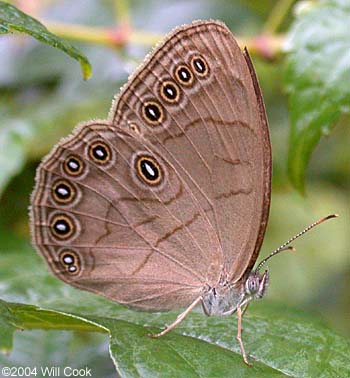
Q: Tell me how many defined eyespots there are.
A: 10